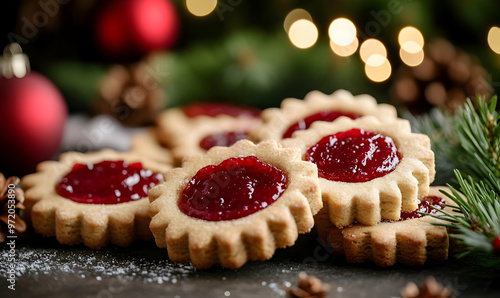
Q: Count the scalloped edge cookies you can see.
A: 7